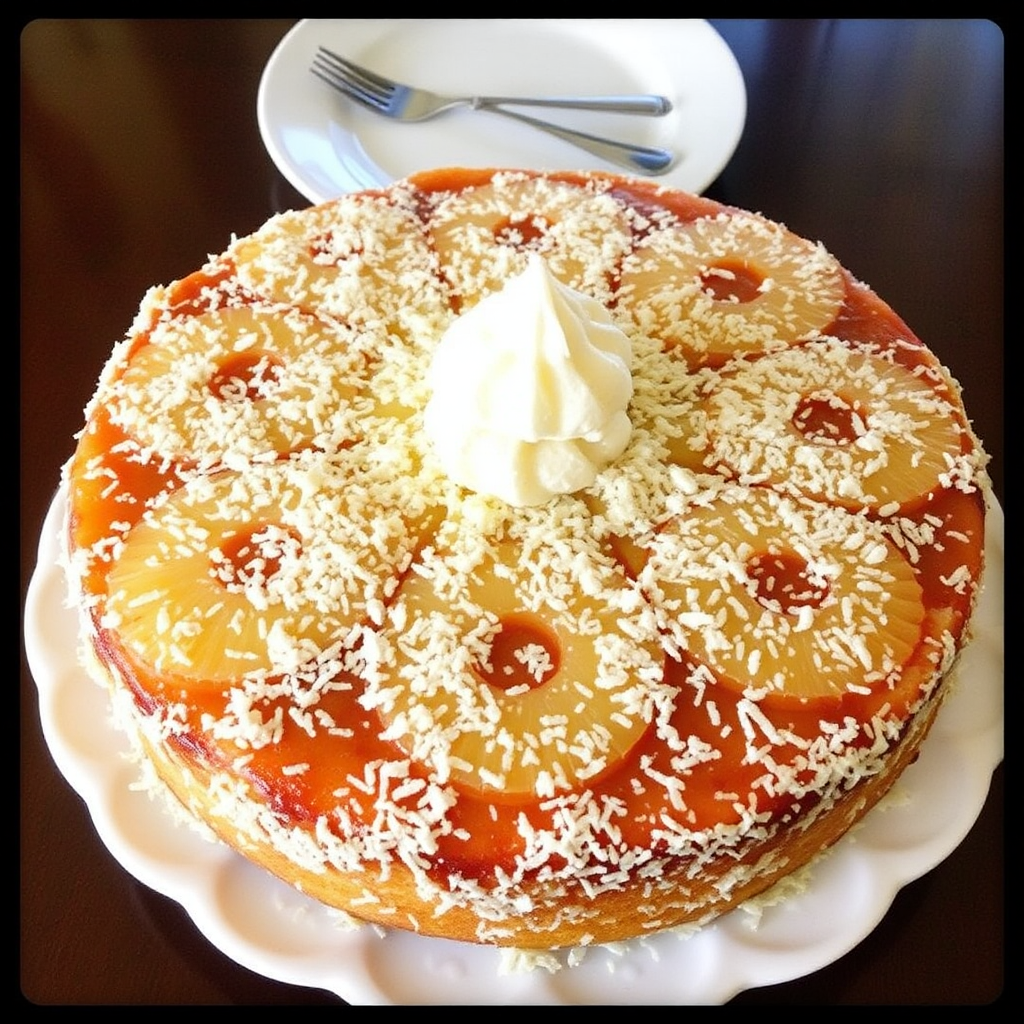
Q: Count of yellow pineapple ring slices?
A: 8